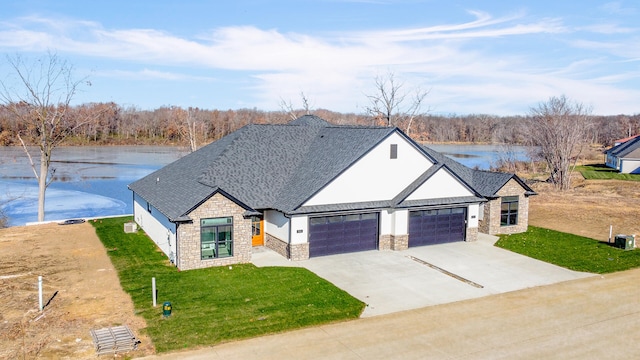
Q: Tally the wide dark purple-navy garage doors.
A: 2